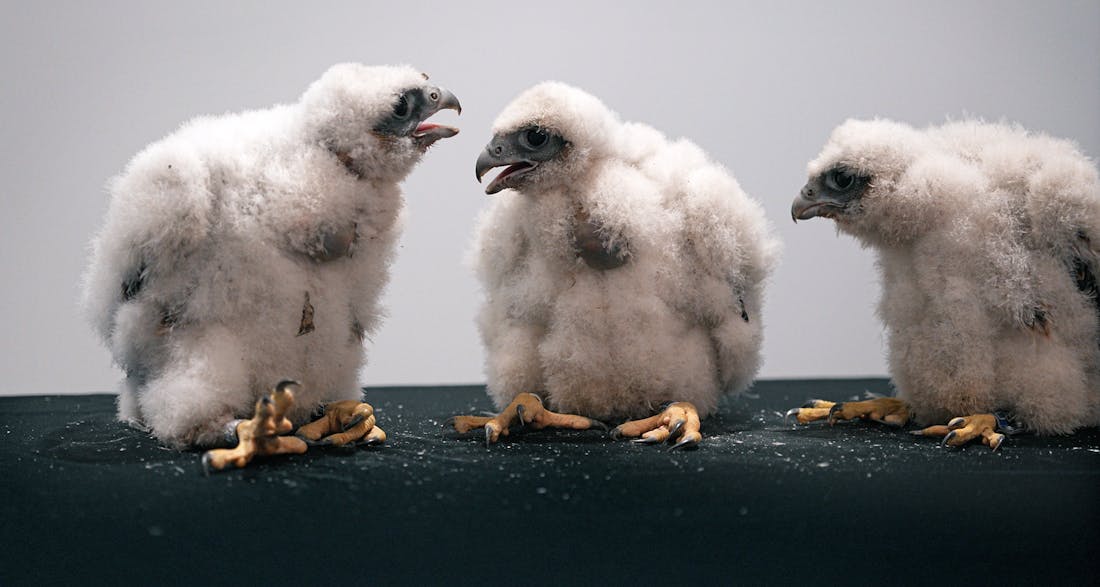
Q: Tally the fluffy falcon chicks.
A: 3